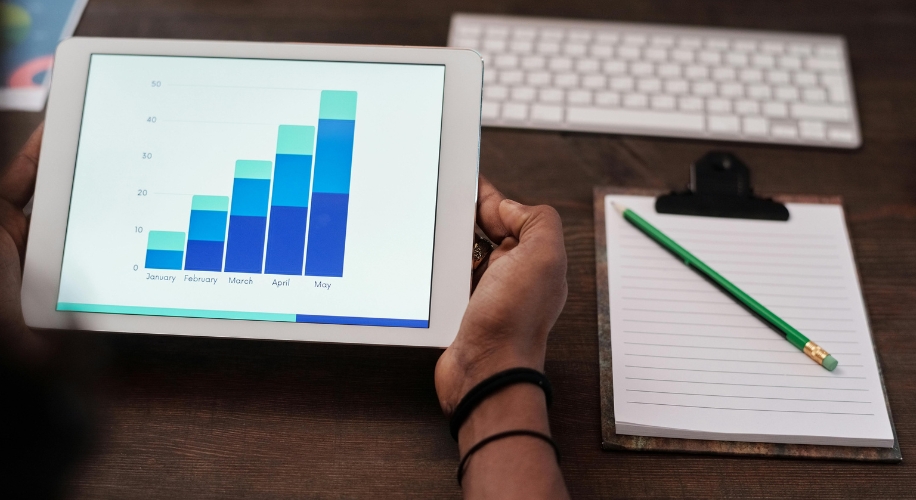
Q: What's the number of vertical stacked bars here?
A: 5